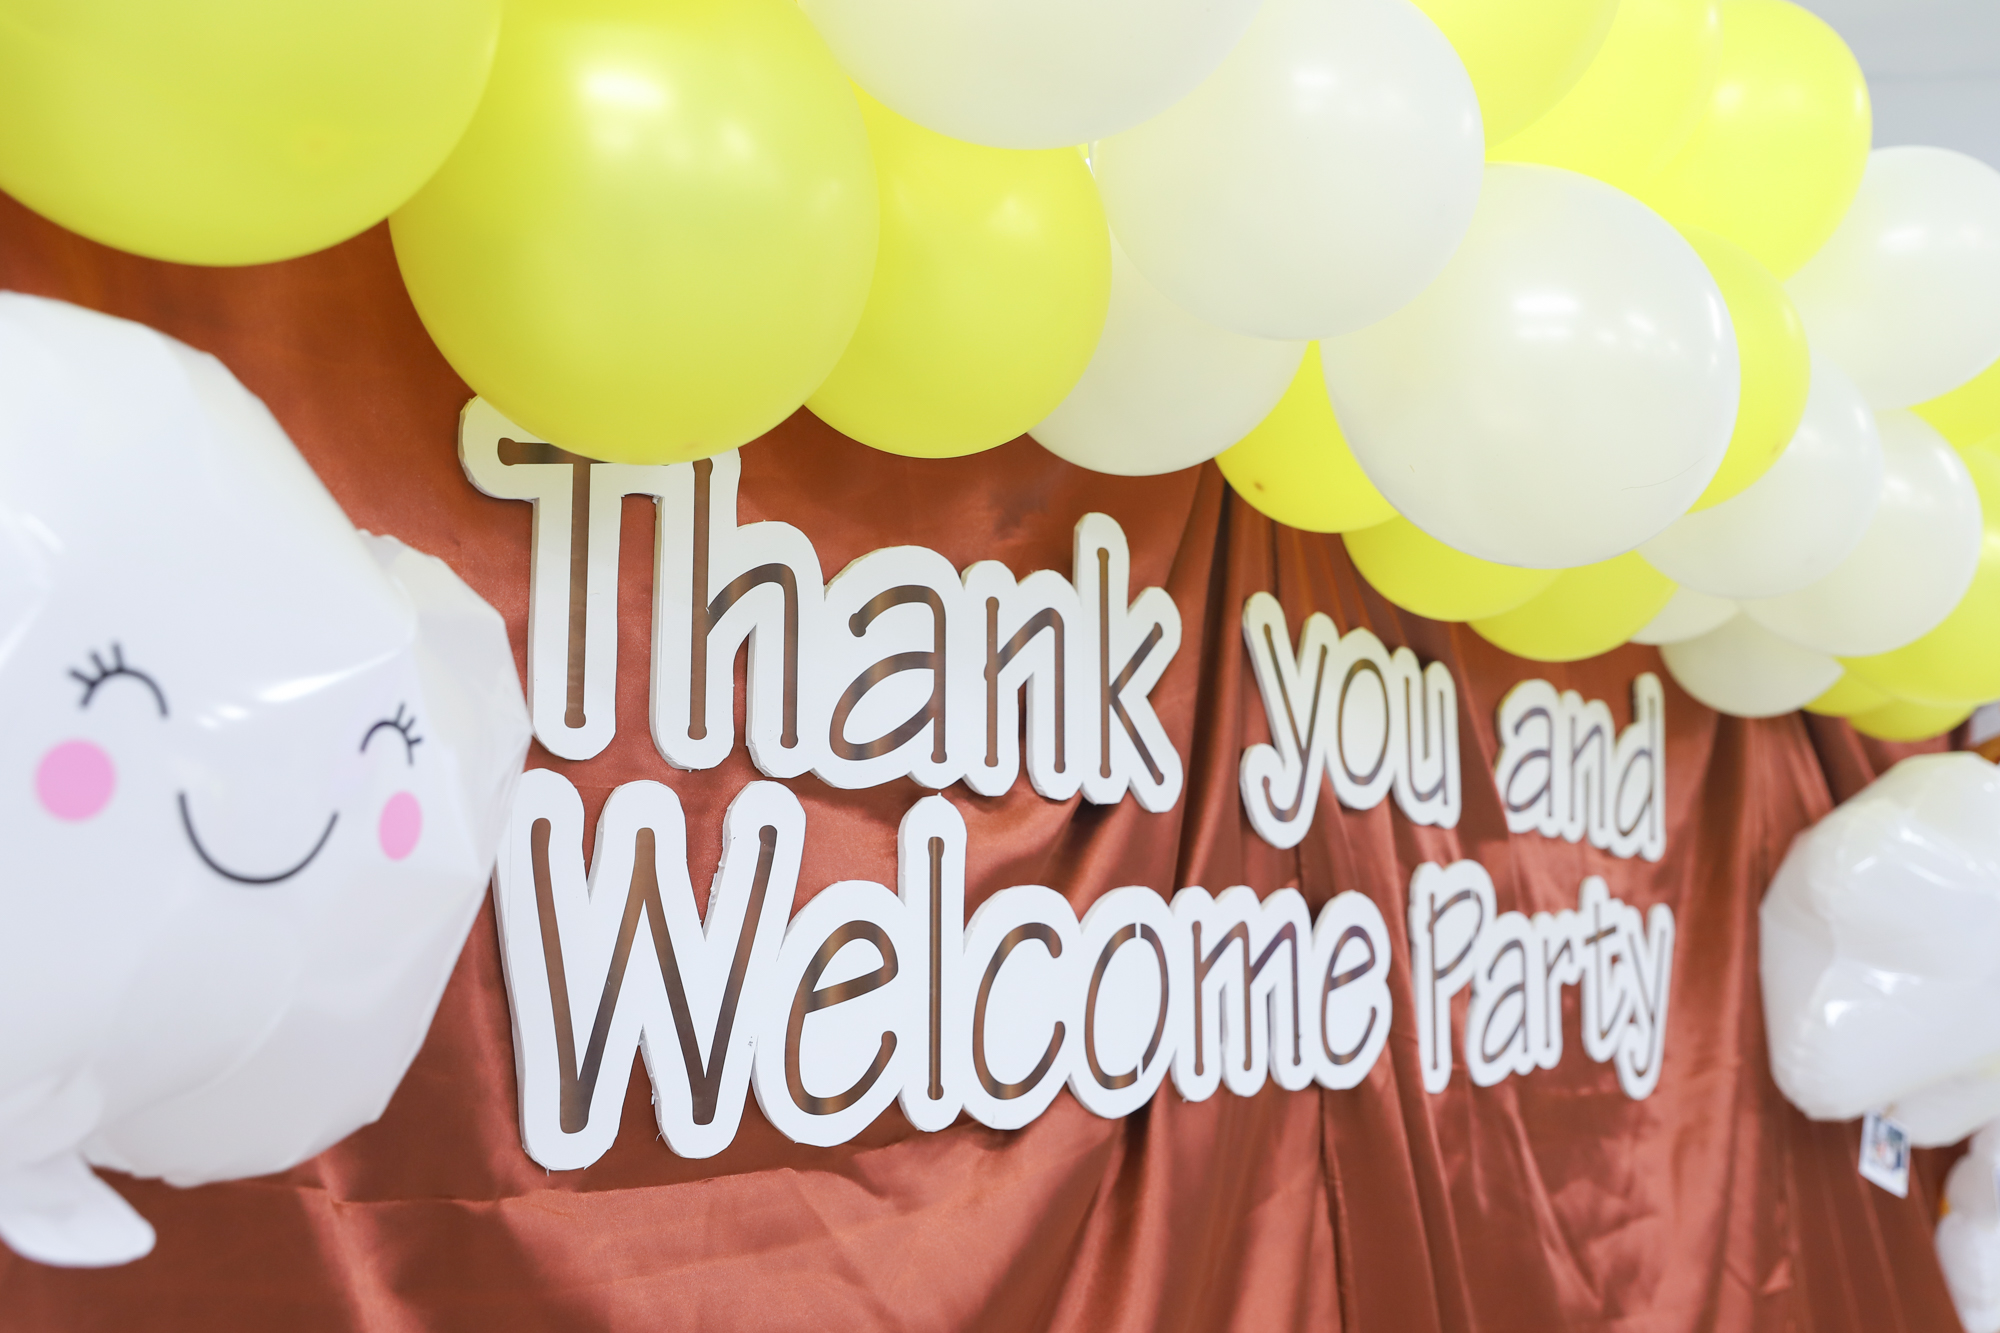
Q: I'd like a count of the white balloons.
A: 11